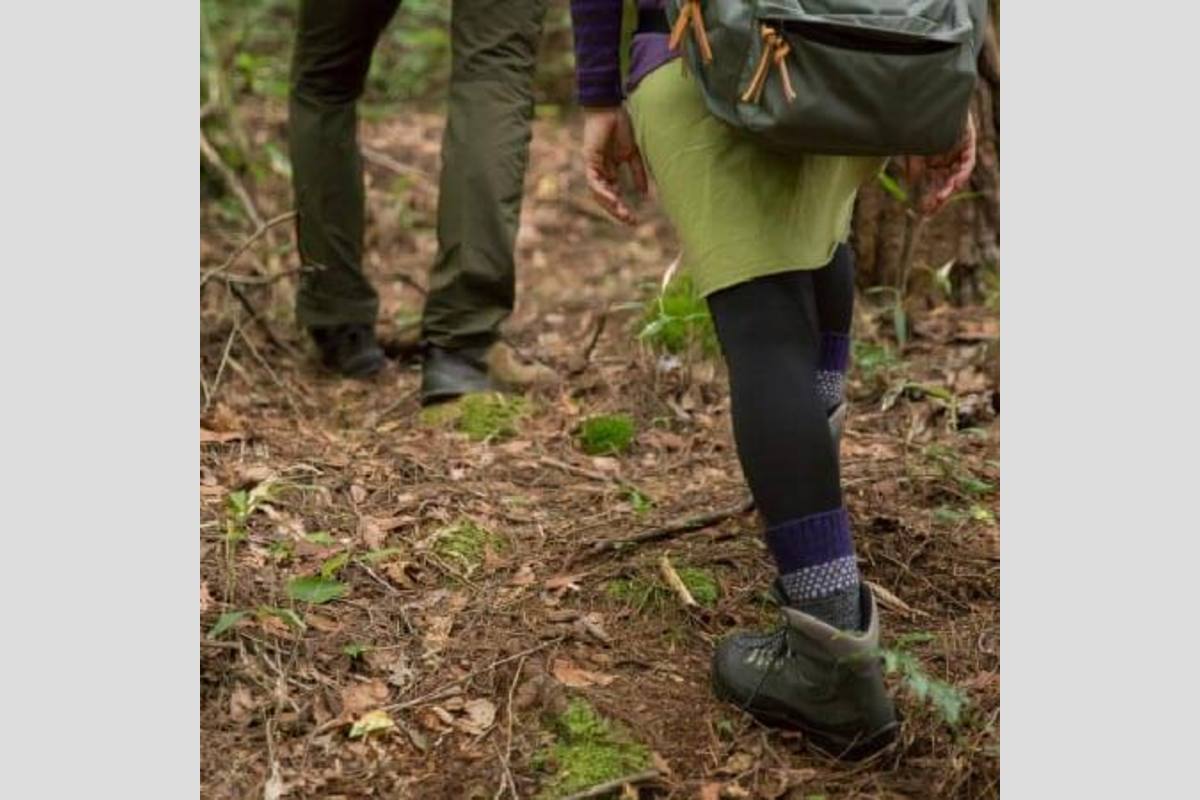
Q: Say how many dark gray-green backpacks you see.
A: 1